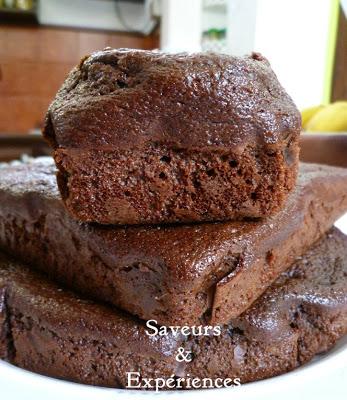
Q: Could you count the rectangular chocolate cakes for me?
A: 2